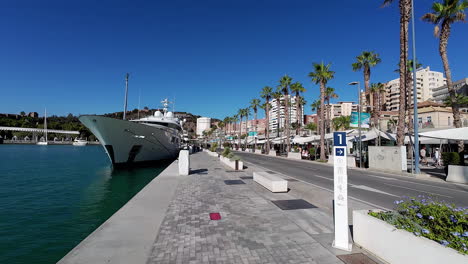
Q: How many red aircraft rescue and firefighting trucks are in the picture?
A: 0